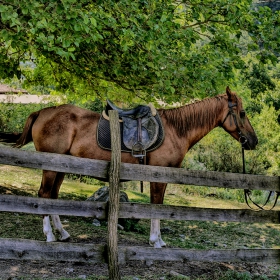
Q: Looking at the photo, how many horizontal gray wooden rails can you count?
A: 3